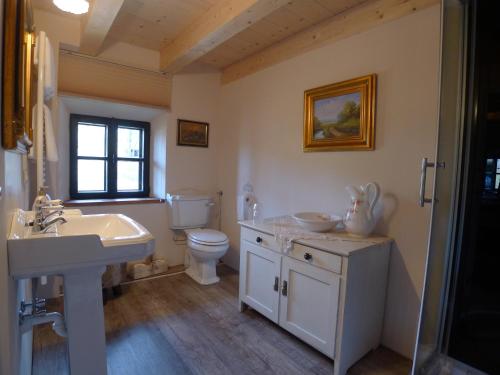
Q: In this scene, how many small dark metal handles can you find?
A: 4